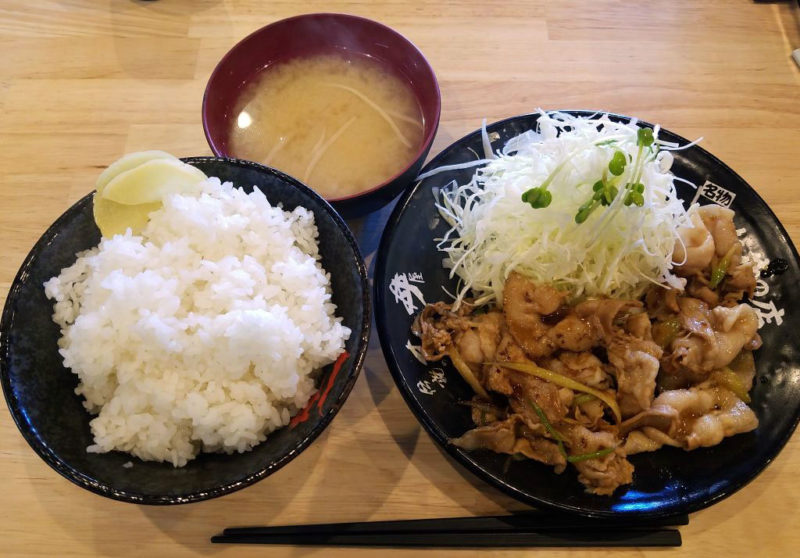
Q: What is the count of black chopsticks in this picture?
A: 2